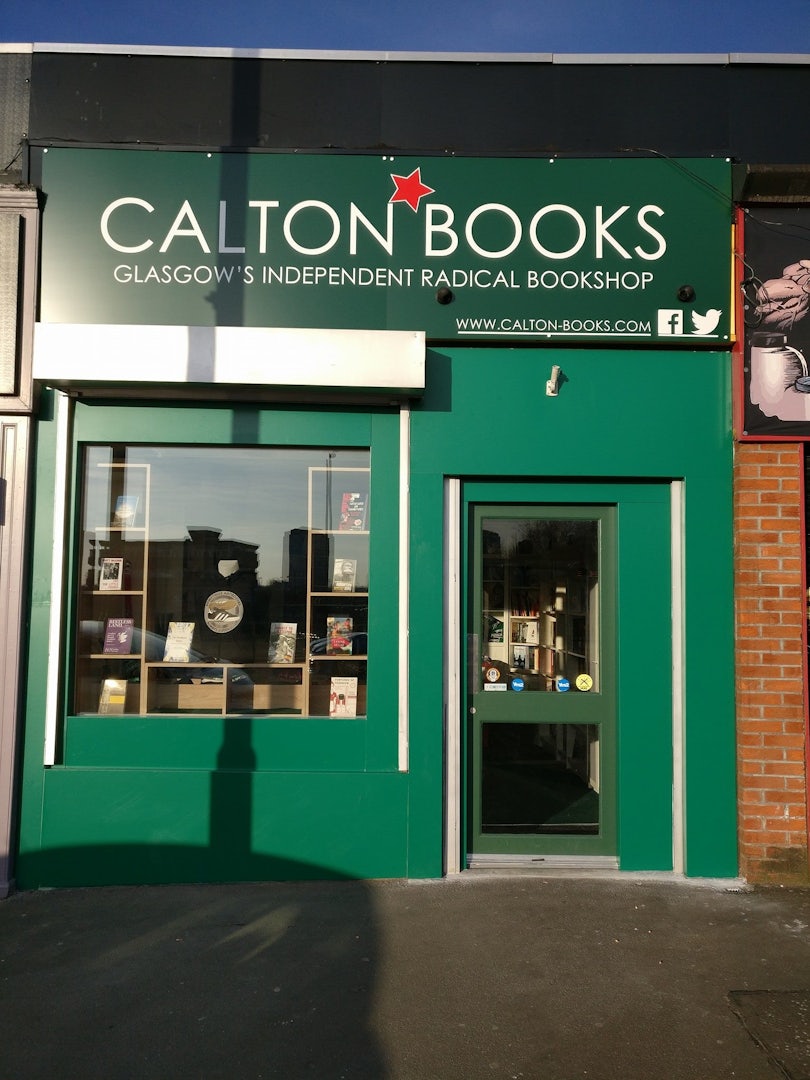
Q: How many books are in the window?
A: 10